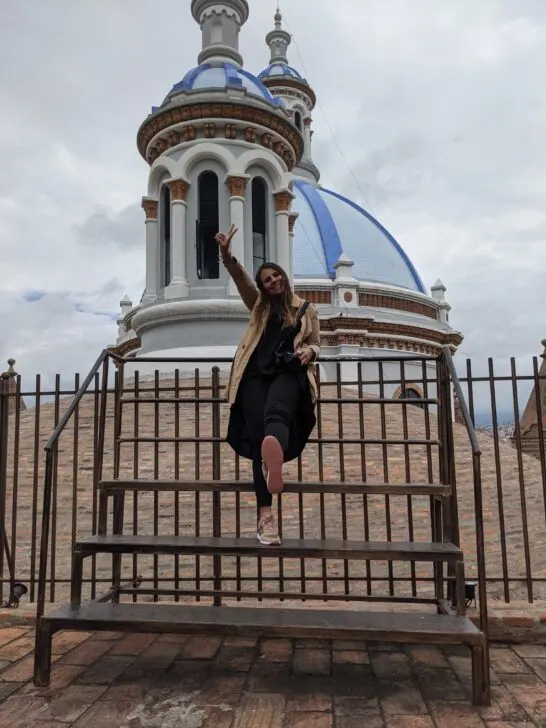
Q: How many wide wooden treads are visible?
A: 3